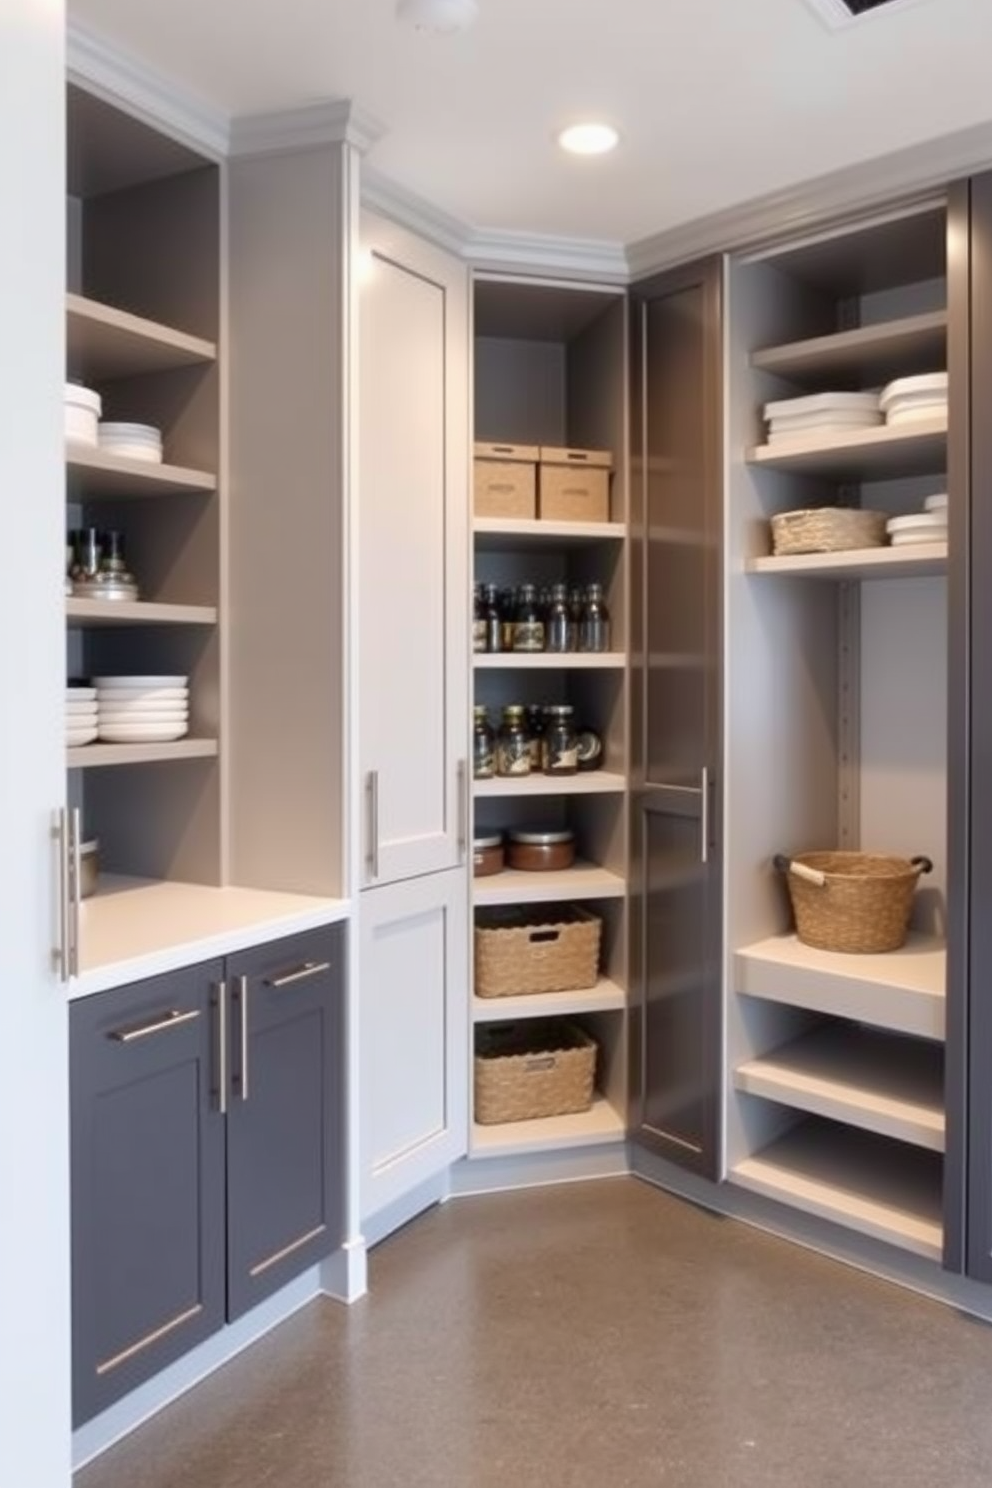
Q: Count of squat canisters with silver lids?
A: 2